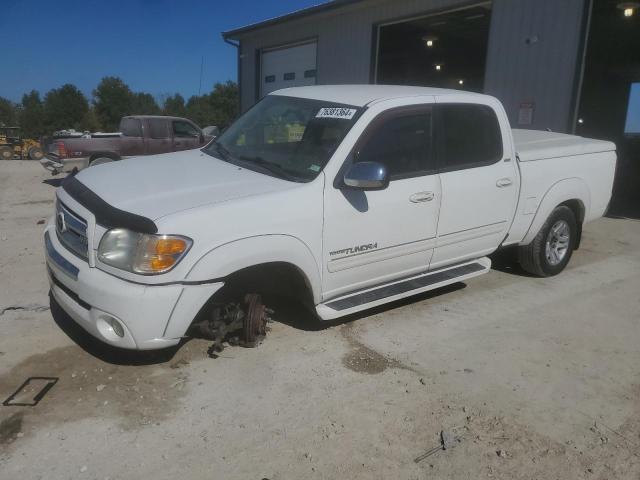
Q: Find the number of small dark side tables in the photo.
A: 0